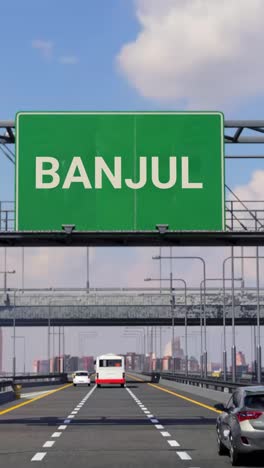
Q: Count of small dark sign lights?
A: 2